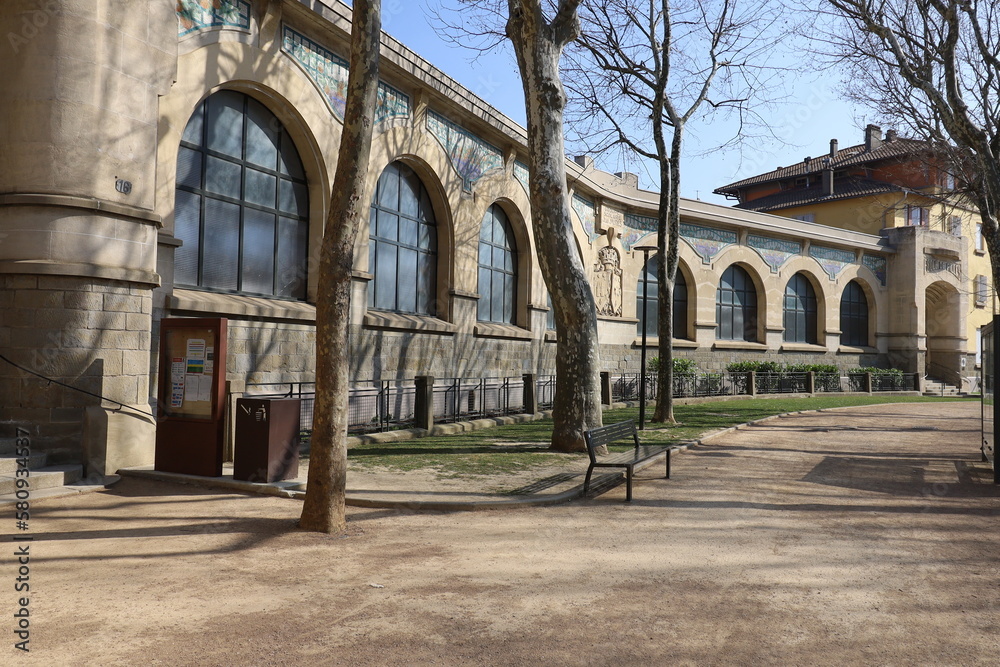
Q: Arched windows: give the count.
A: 8